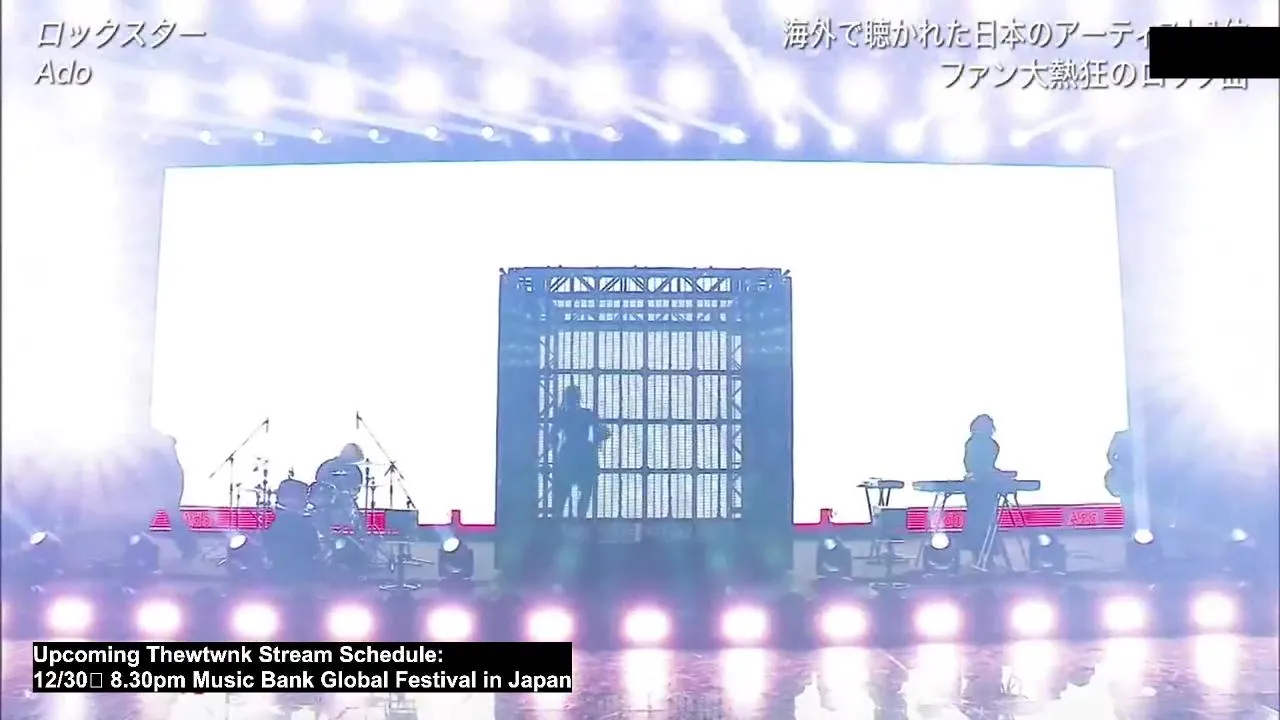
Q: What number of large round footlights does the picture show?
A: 13